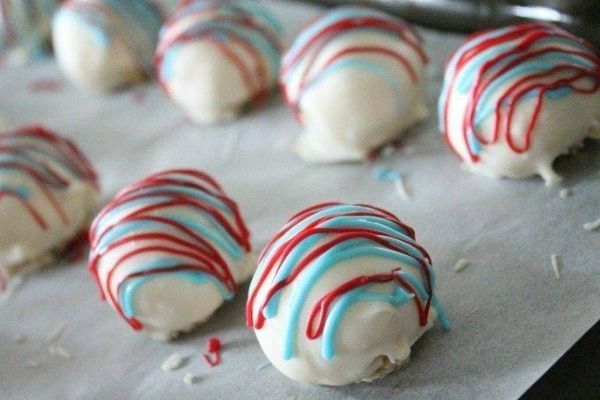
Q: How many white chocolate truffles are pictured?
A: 8